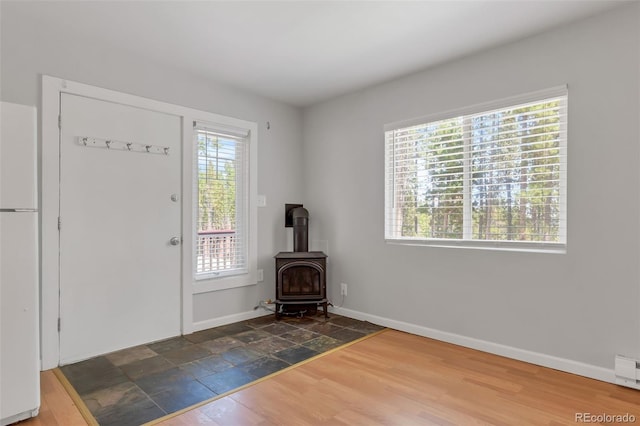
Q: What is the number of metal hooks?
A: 5